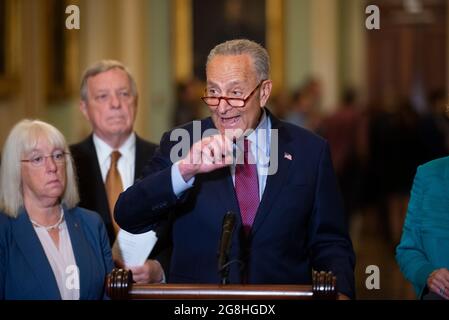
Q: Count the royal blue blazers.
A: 1